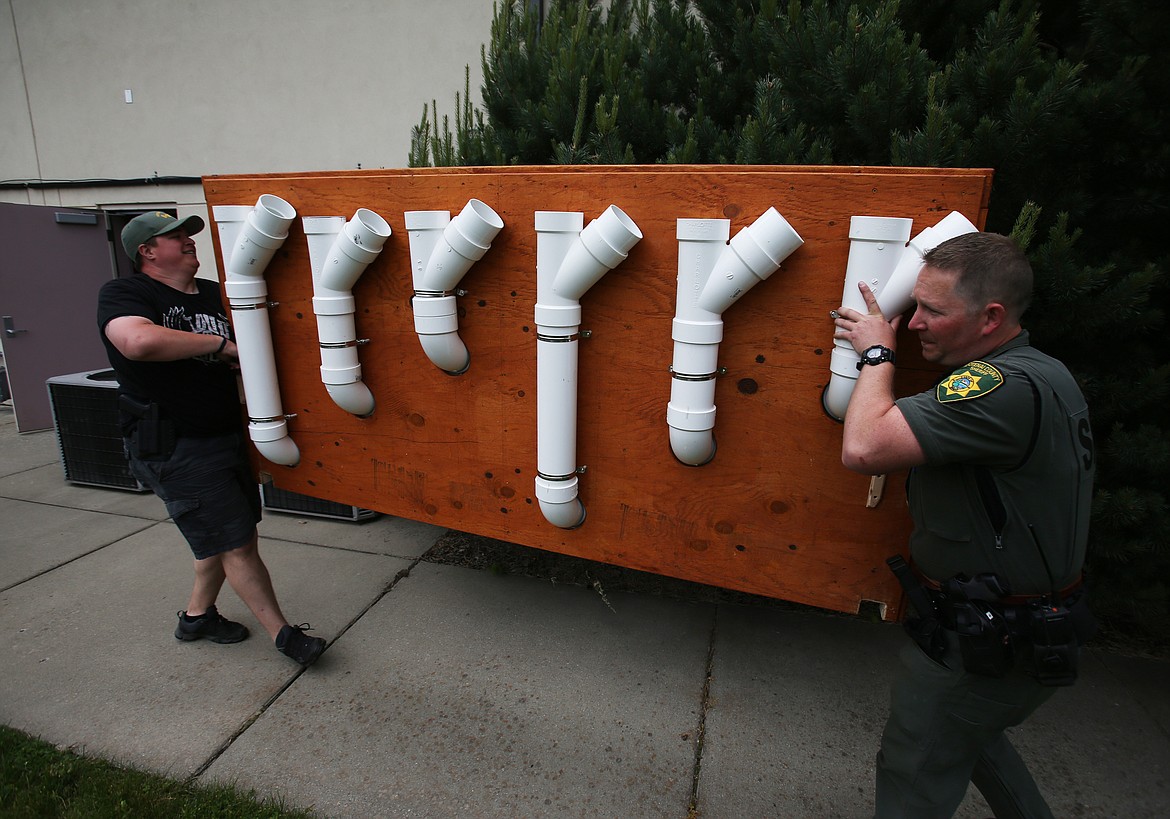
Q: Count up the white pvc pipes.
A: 6